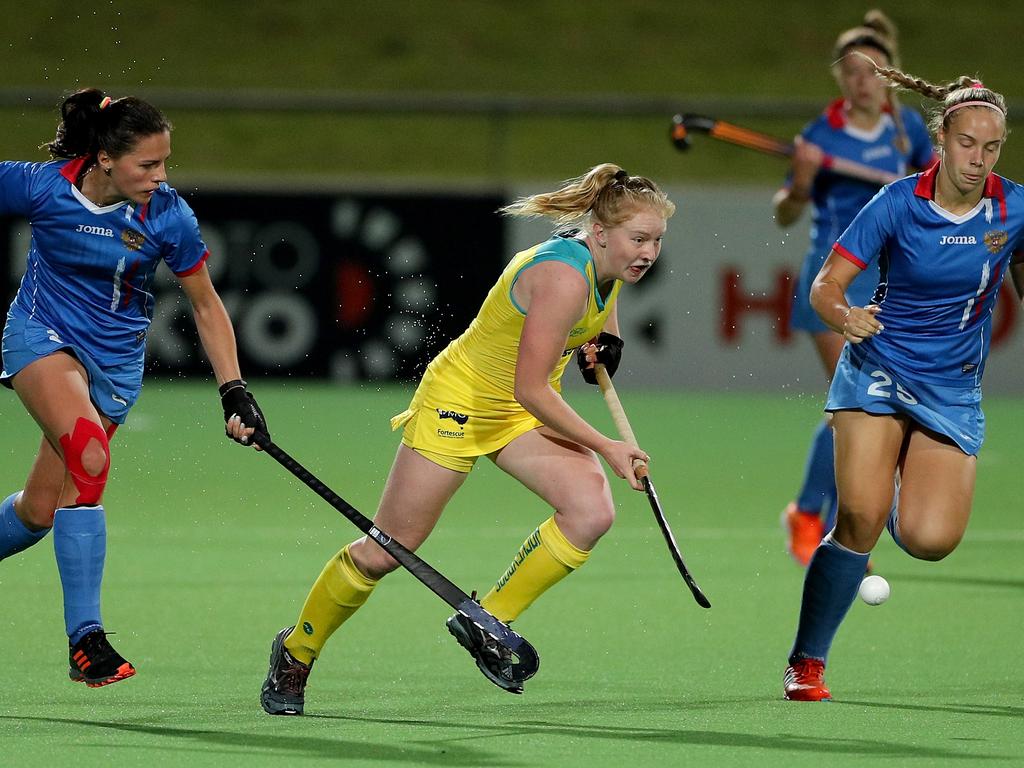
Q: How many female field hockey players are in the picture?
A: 4